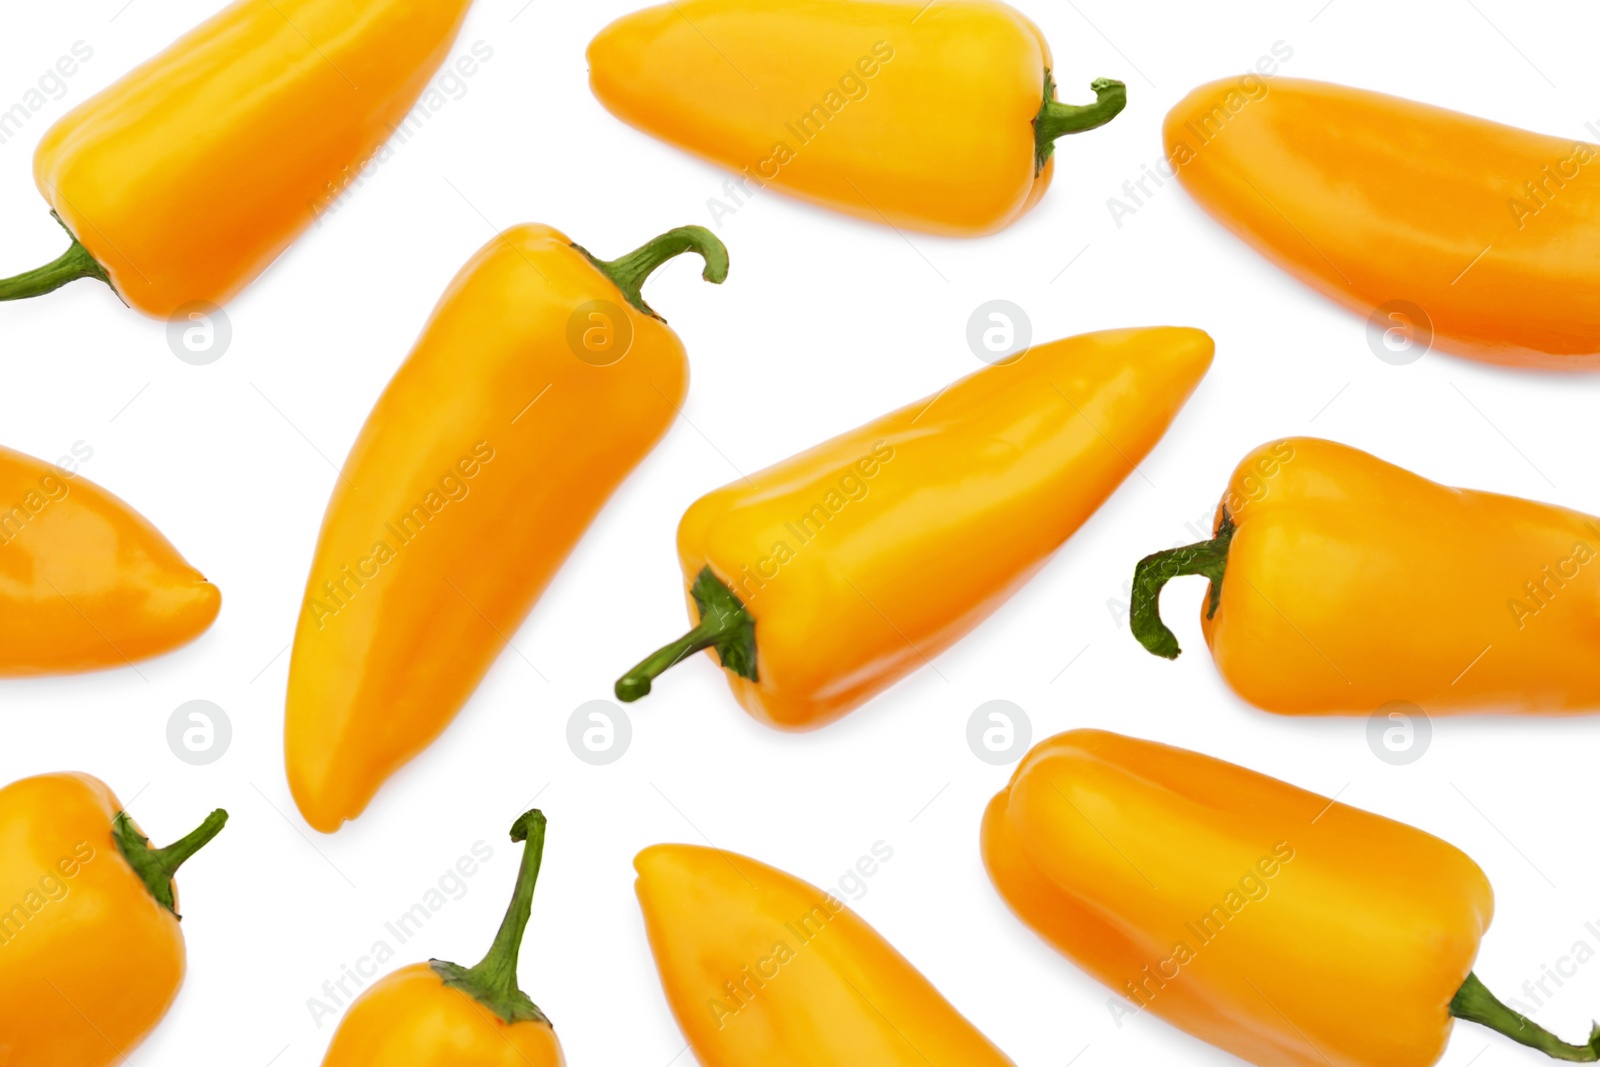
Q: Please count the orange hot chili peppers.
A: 11